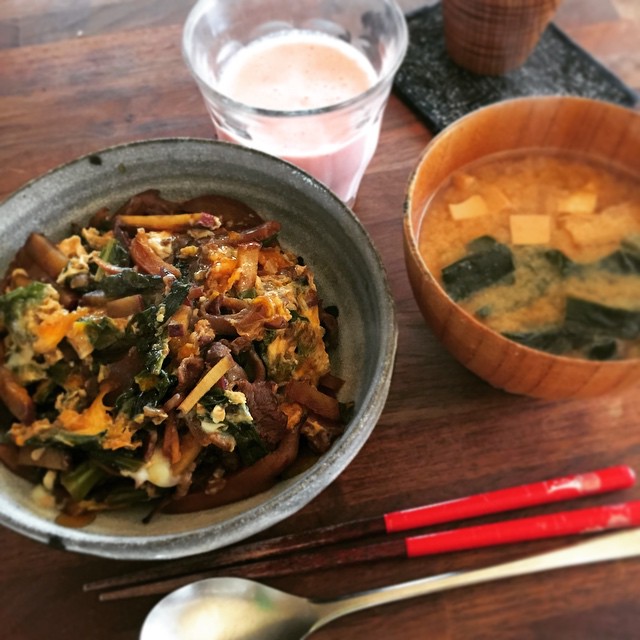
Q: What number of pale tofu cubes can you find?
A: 3